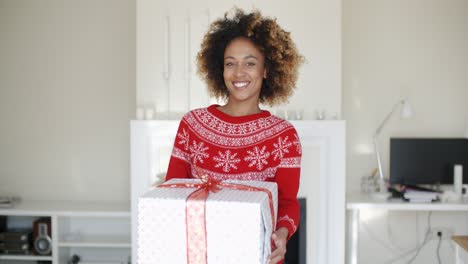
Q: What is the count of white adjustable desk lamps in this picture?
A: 1